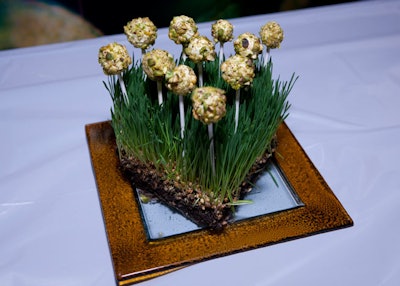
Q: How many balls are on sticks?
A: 11